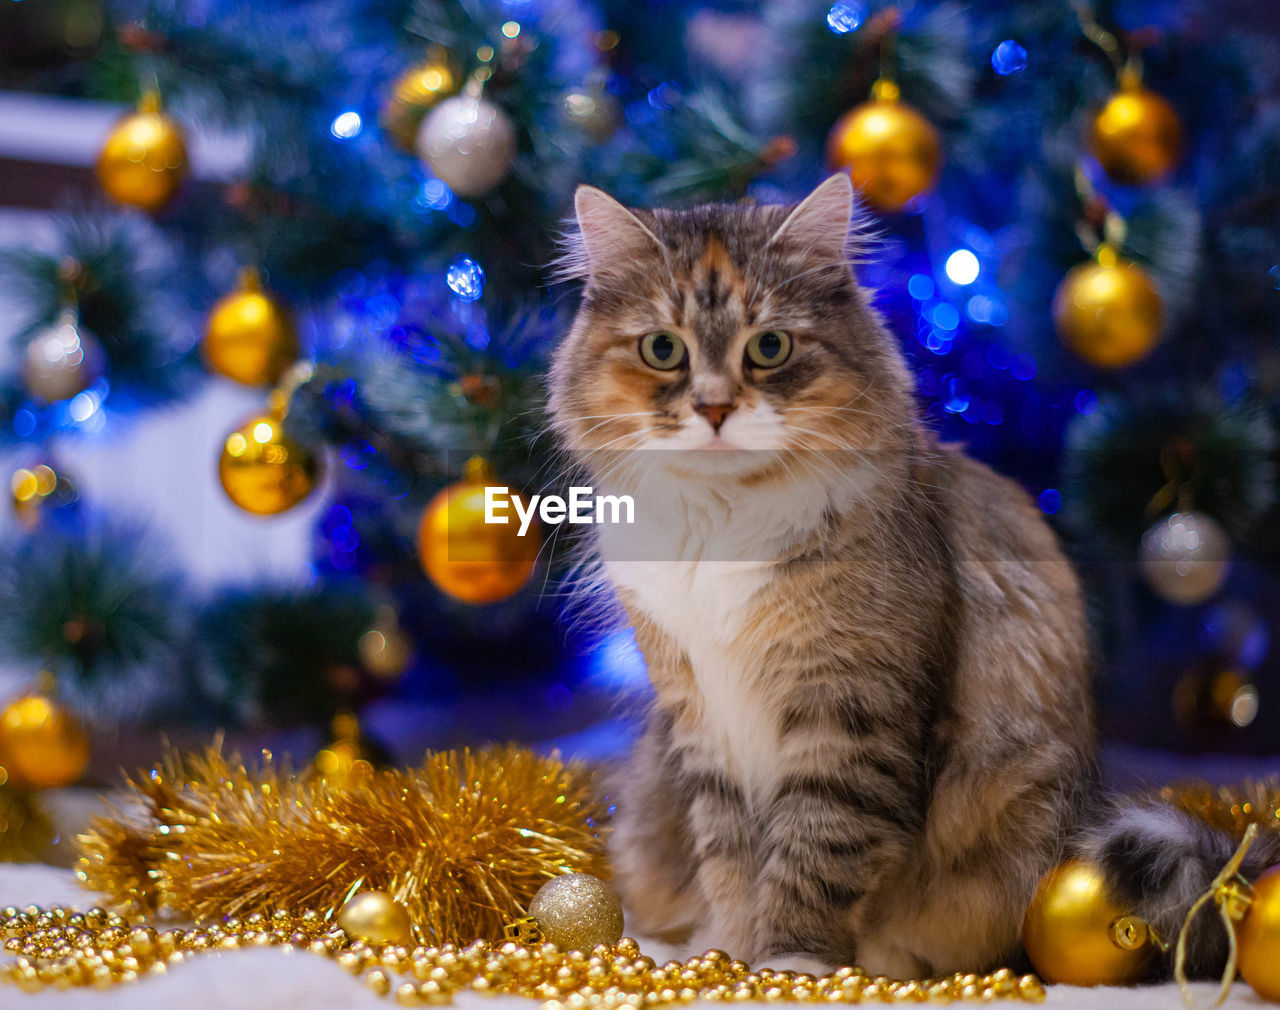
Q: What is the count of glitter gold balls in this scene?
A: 1